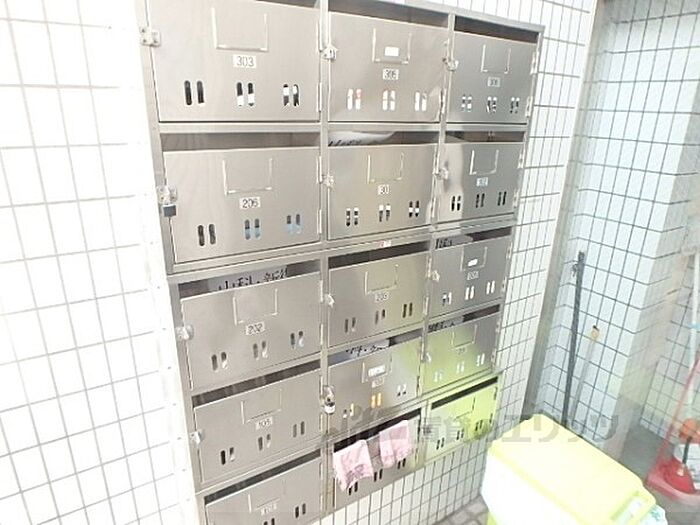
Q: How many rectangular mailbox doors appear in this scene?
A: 15